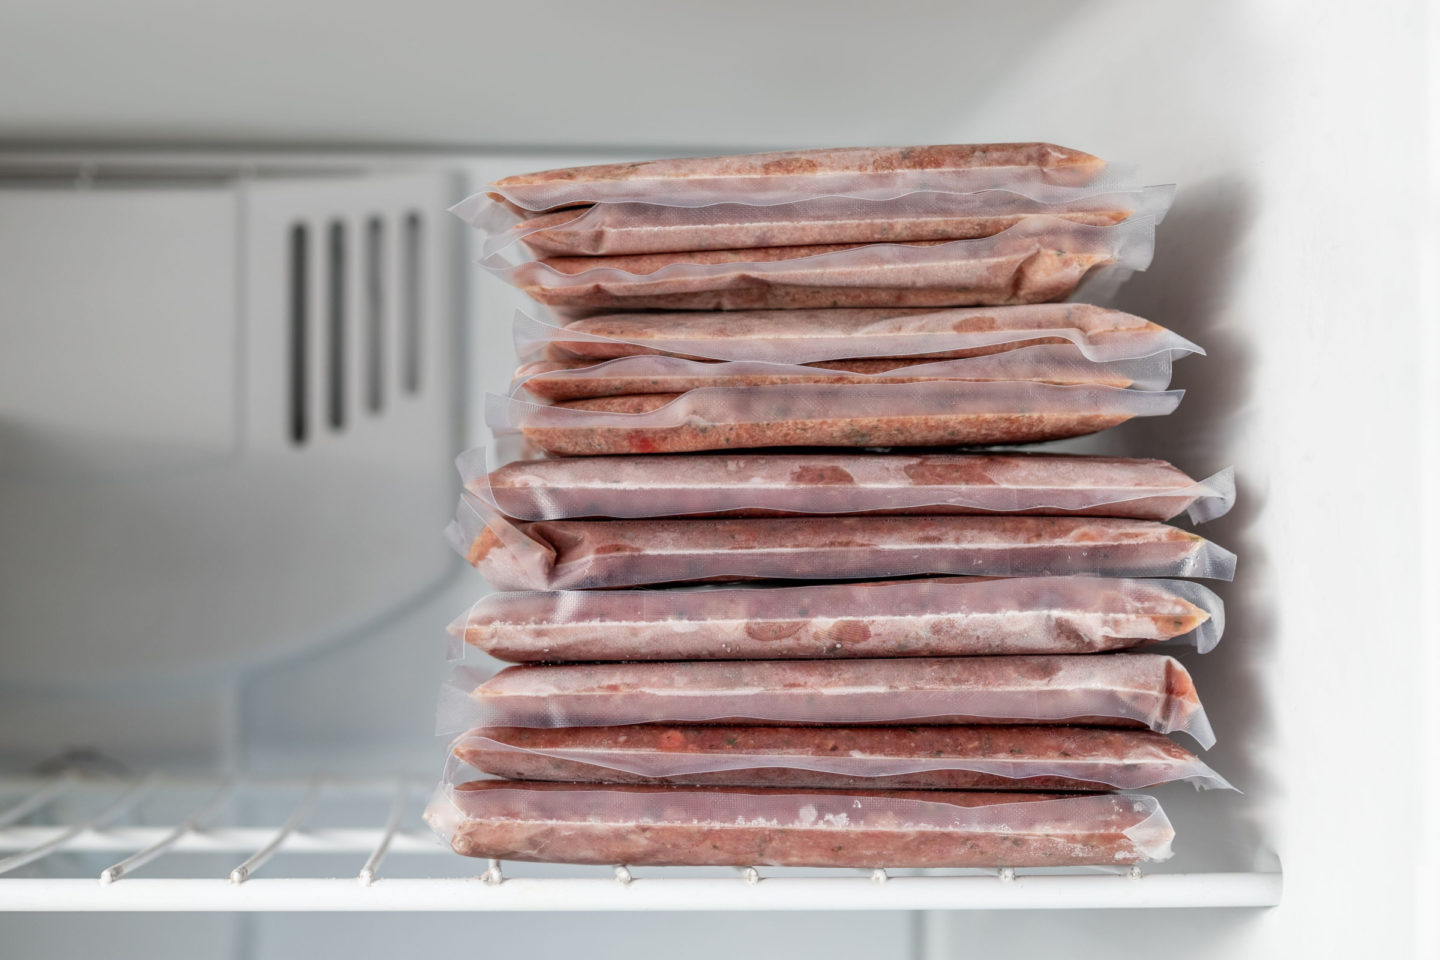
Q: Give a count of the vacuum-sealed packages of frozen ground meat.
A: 12